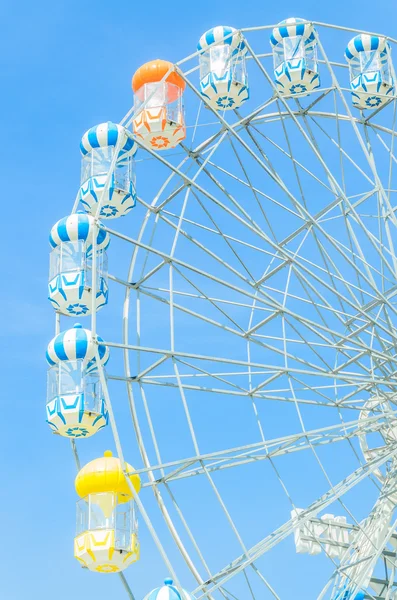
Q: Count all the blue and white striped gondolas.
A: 7